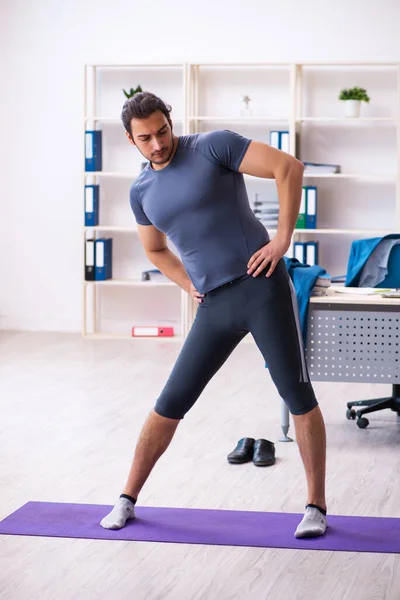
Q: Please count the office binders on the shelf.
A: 11